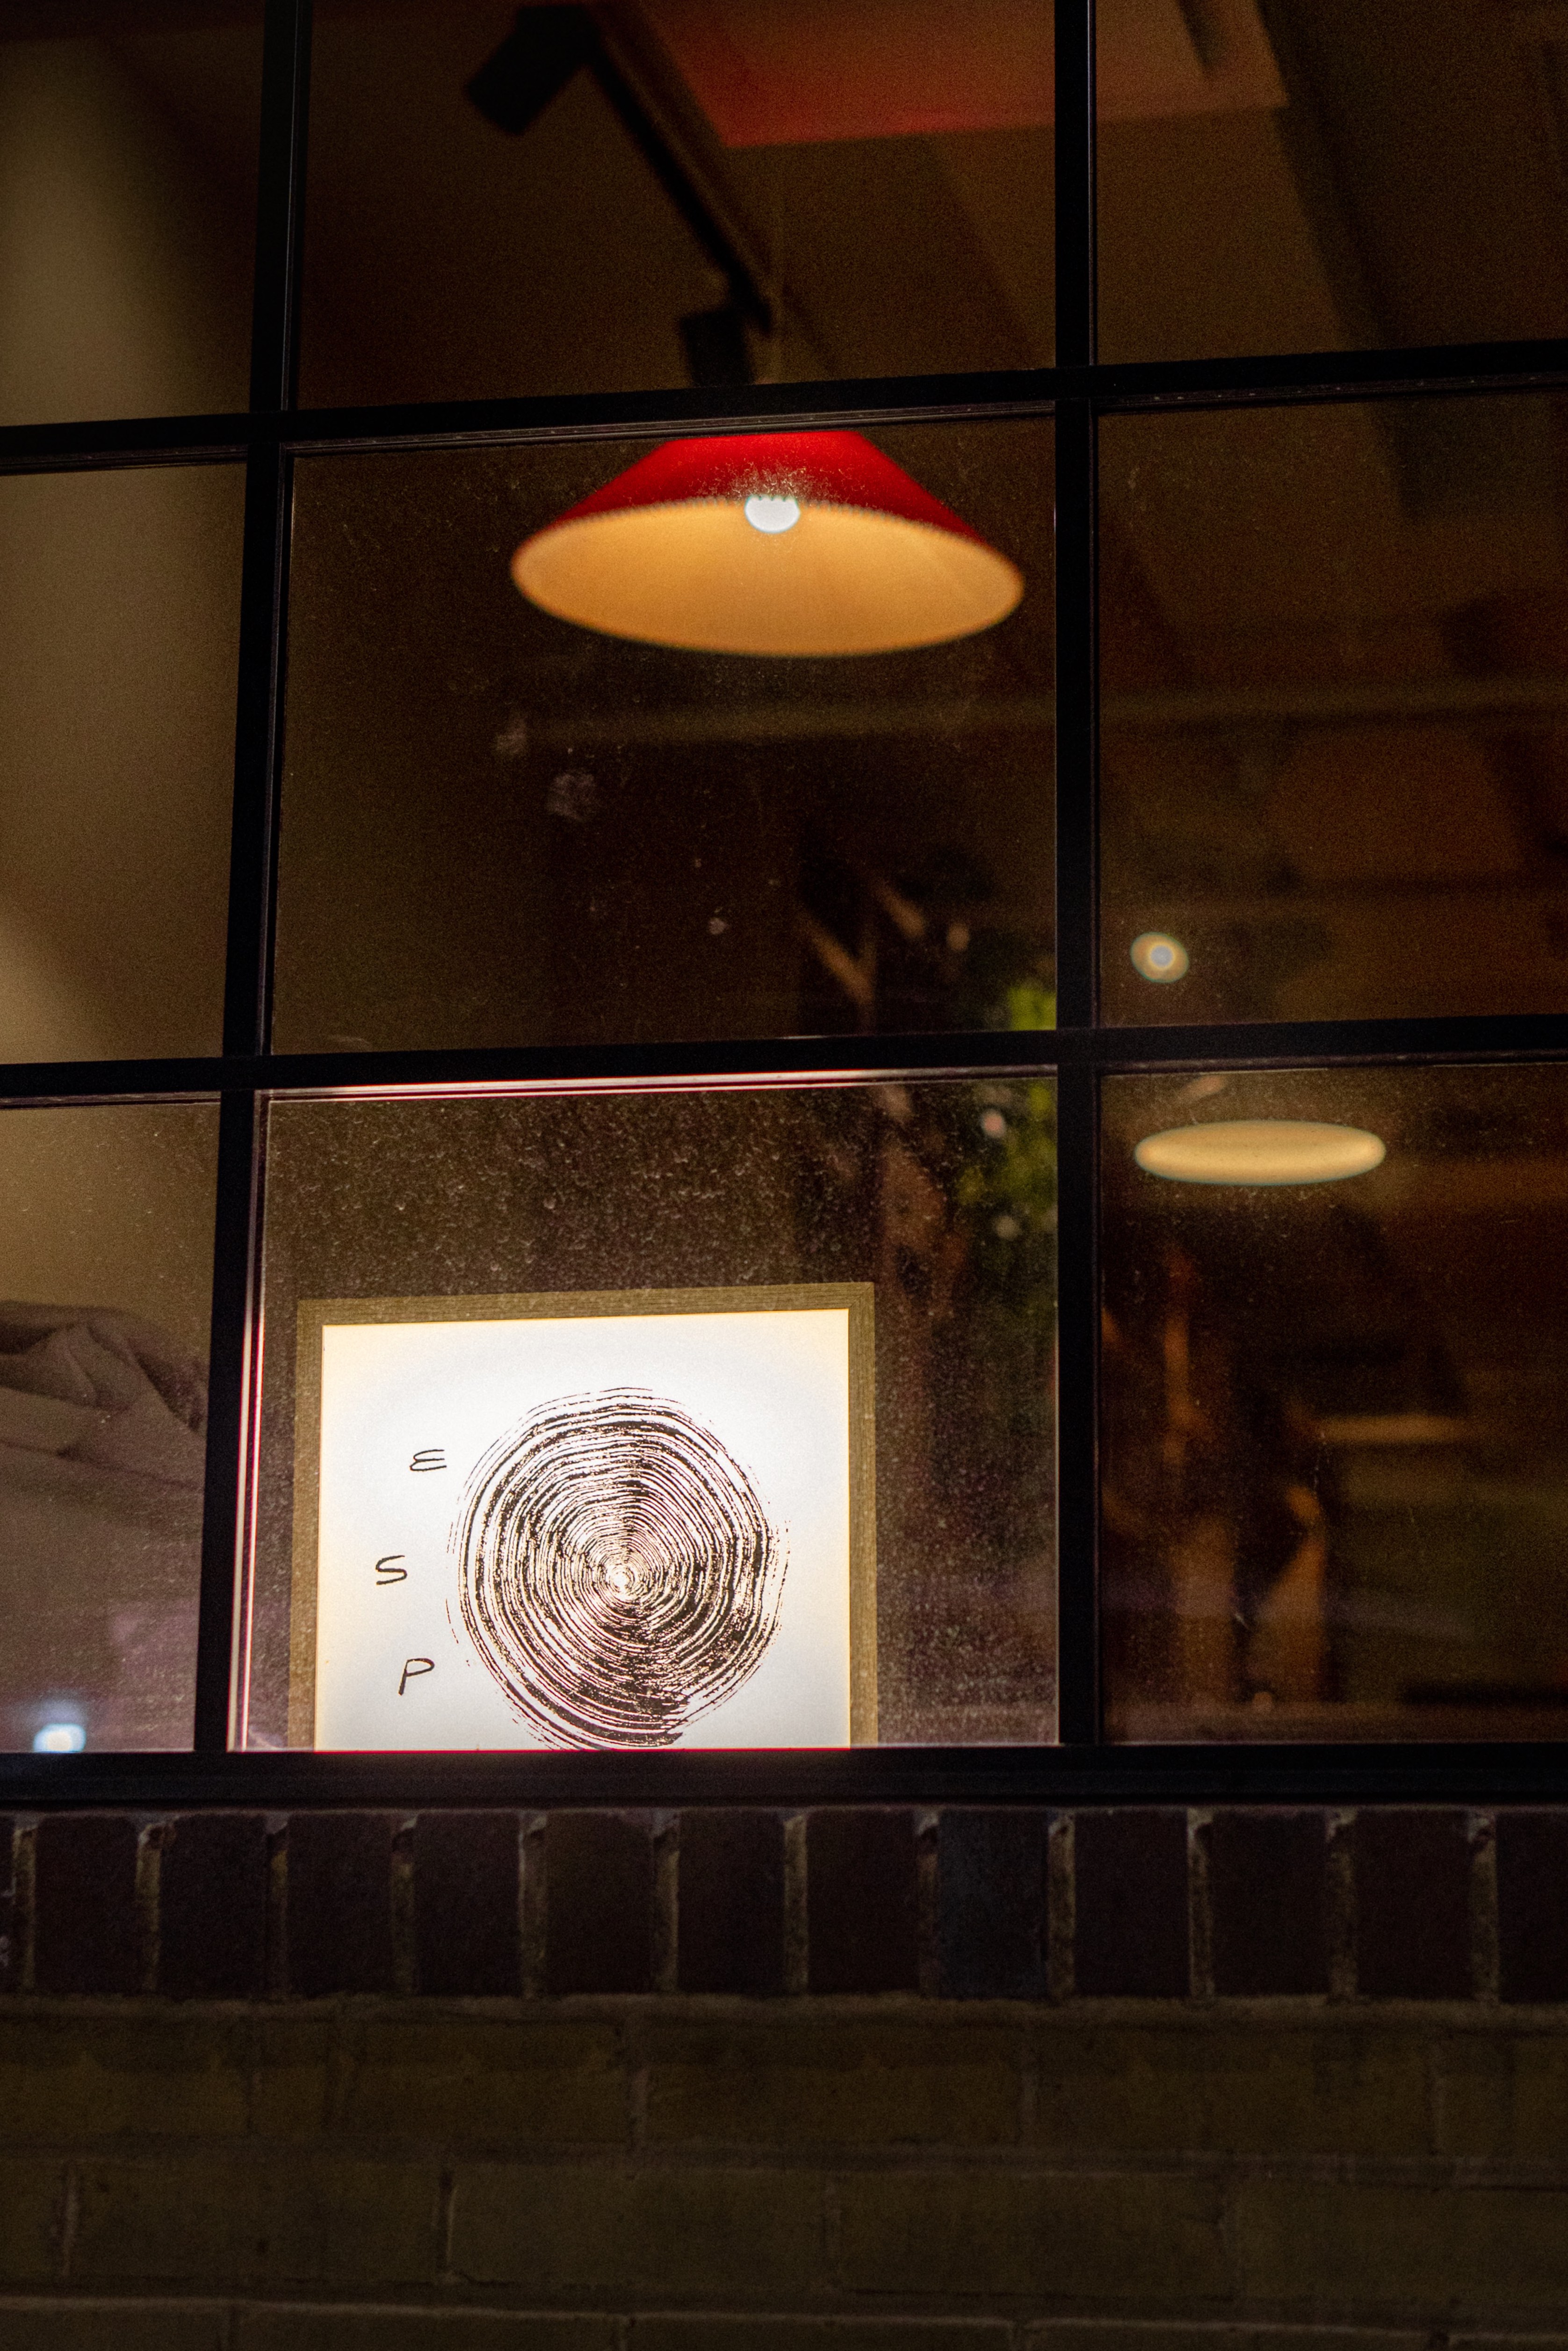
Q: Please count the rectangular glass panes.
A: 9